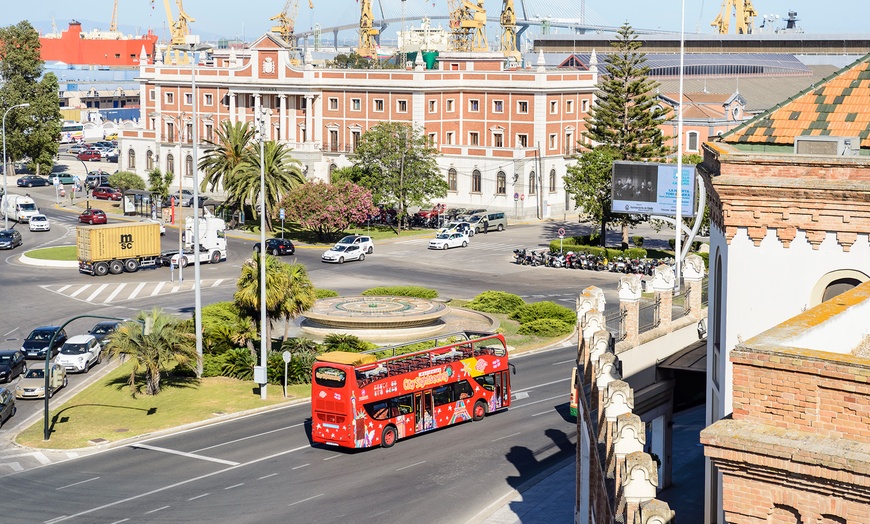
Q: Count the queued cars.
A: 6